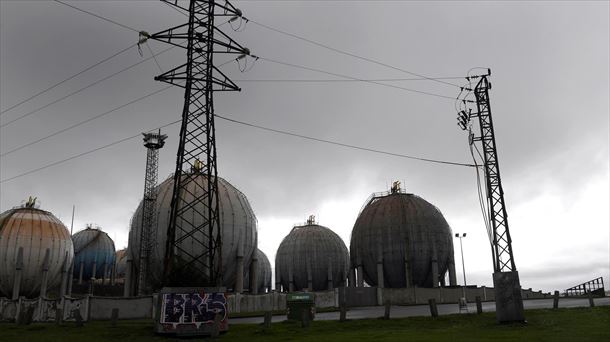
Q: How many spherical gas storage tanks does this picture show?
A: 7